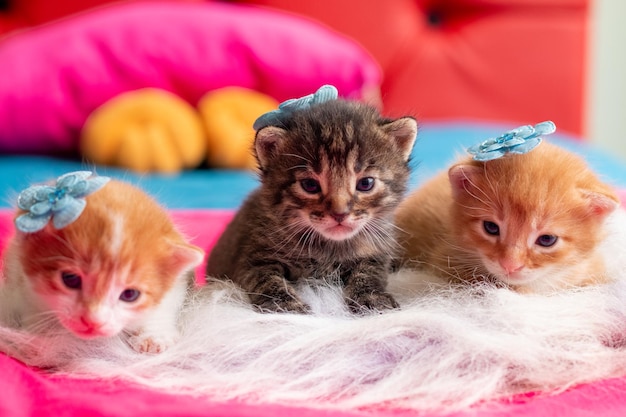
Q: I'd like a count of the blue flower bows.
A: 3